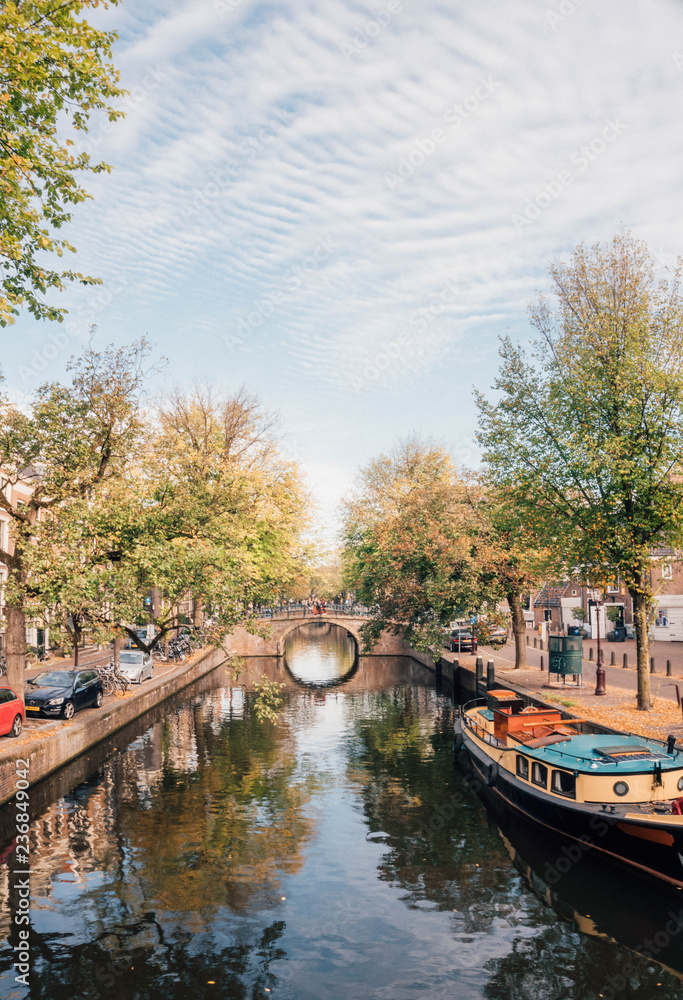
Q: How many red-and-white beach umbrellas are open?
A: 0